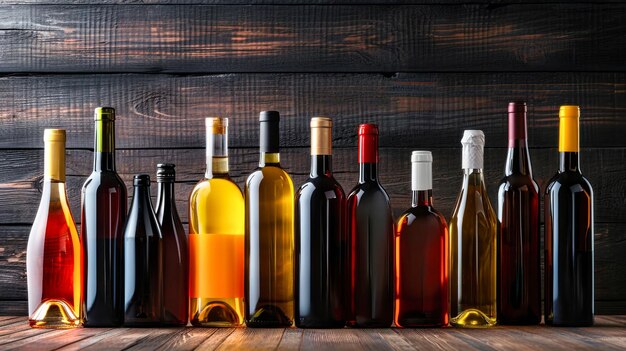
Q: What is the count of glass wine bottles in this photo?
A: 12